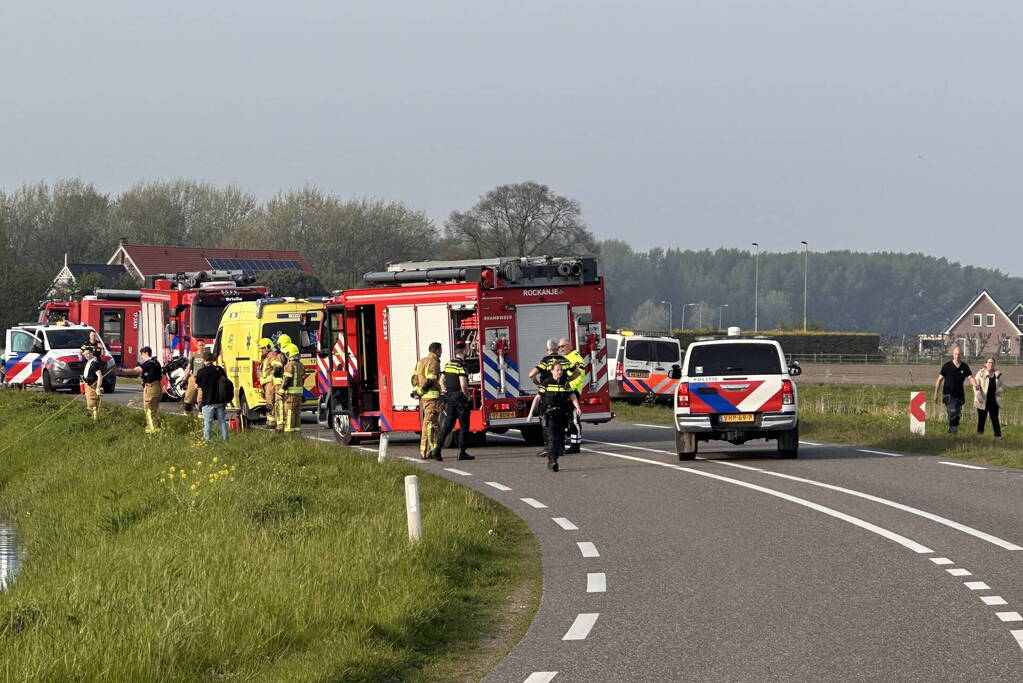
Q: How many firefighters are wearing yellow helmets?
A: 3